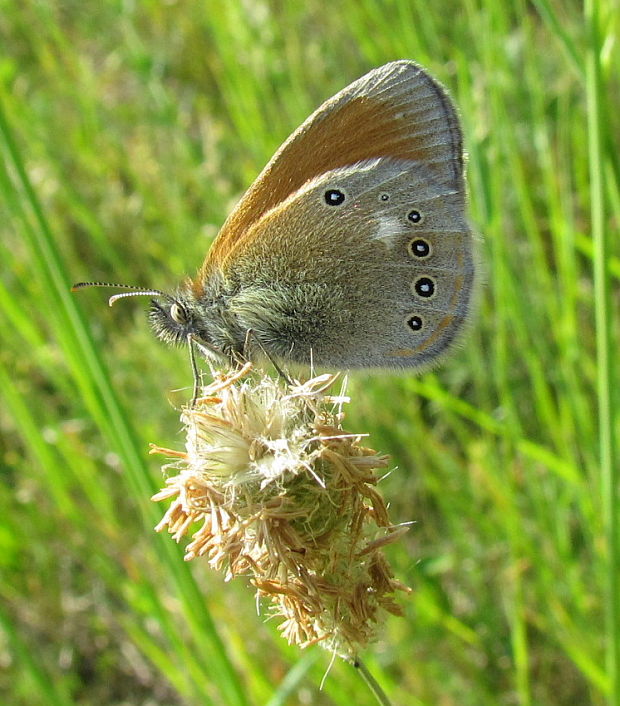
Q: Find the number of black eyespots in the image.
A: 6